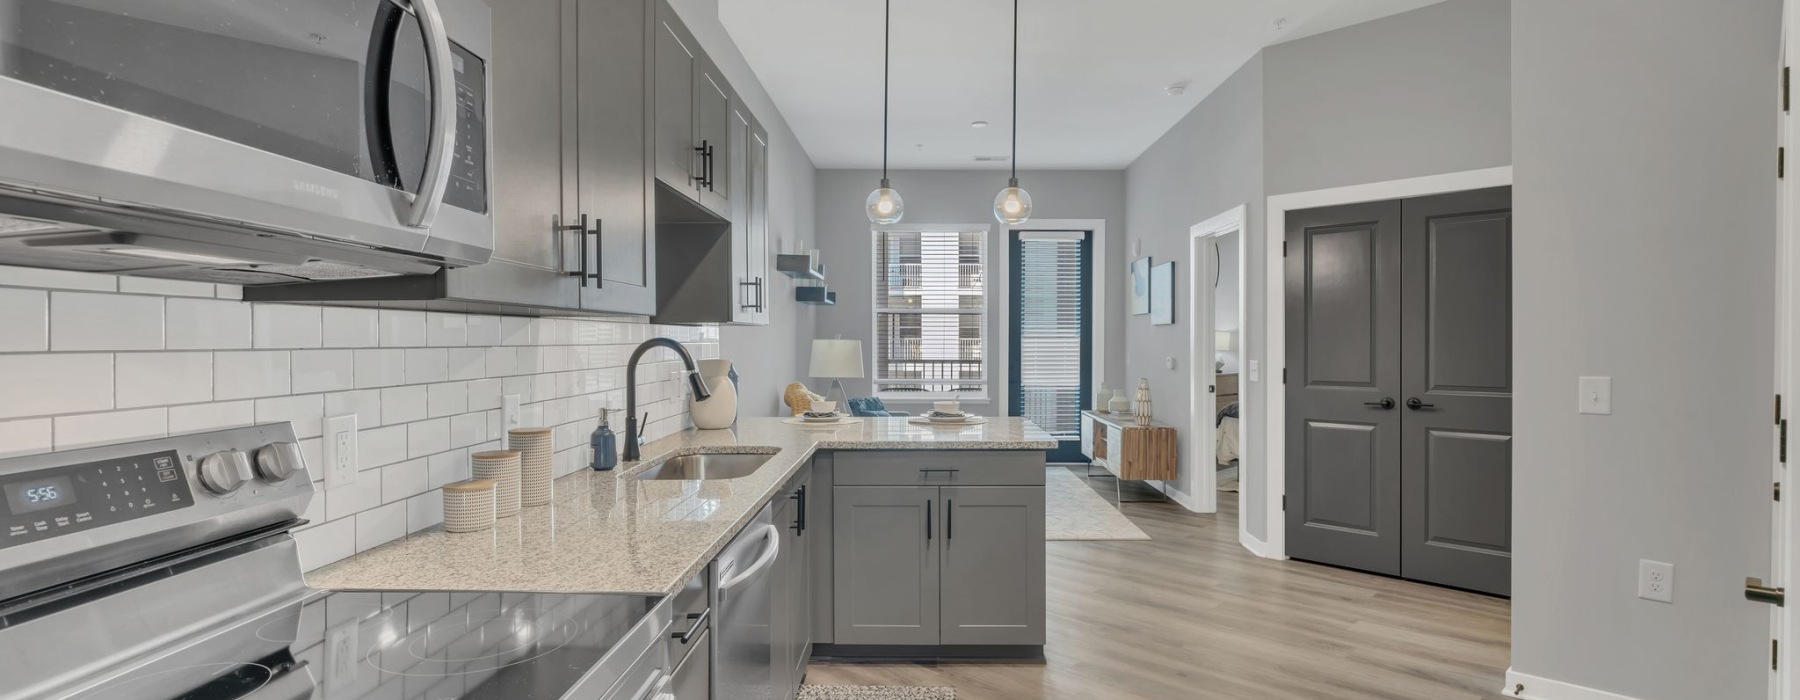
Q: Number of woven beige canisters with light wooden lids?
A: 3